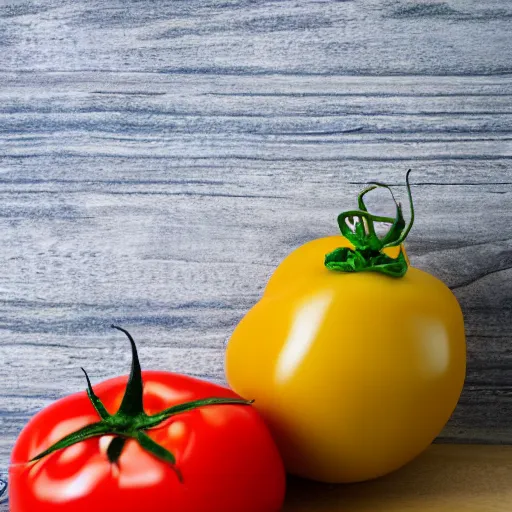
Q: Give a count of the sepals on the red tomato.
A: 6